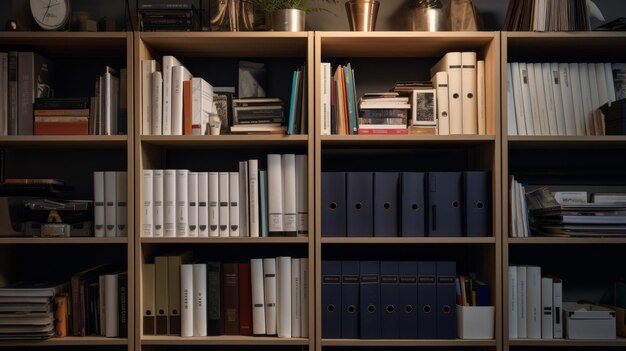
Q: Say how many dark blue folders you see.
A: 13